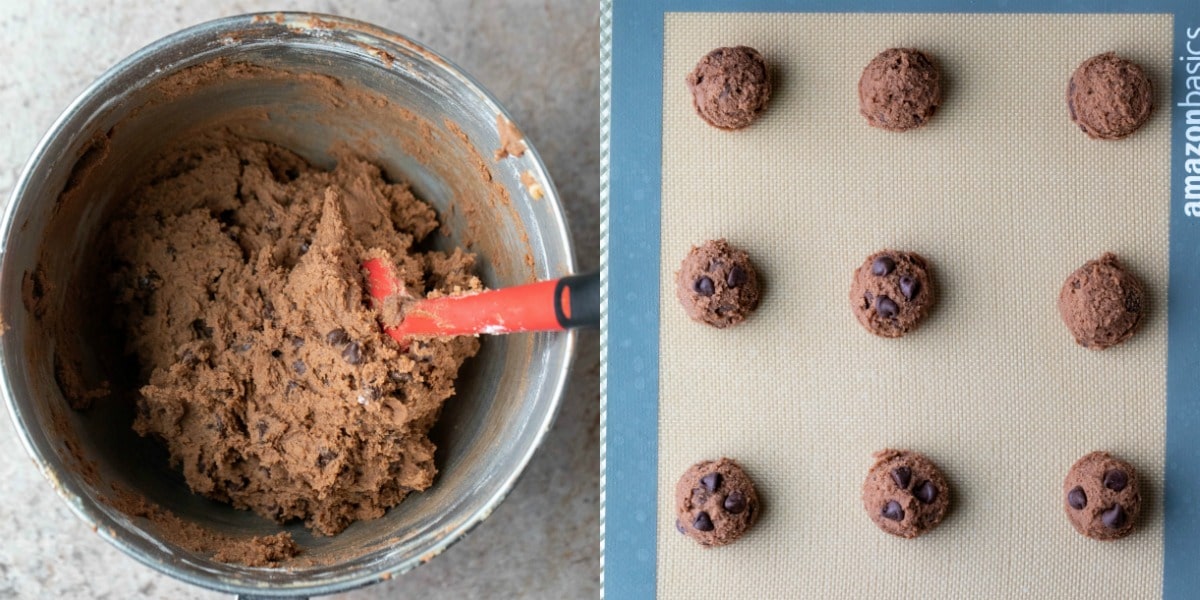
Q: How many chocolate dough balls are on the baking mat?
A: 9